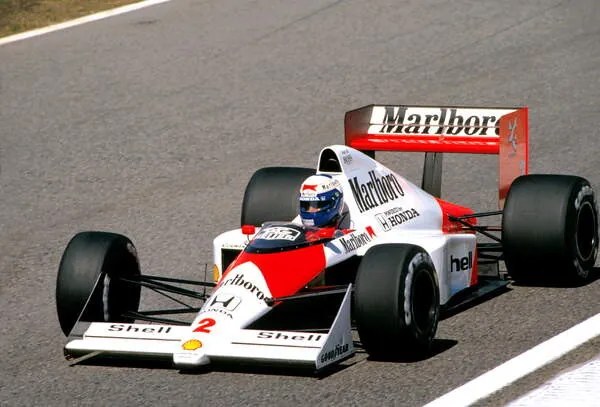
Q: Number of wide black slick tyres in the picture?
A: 4